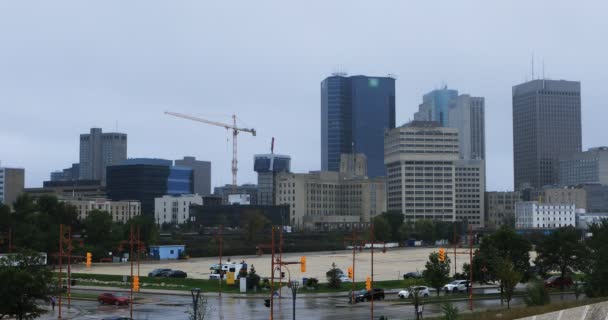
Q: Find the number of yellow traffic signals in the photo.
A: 6